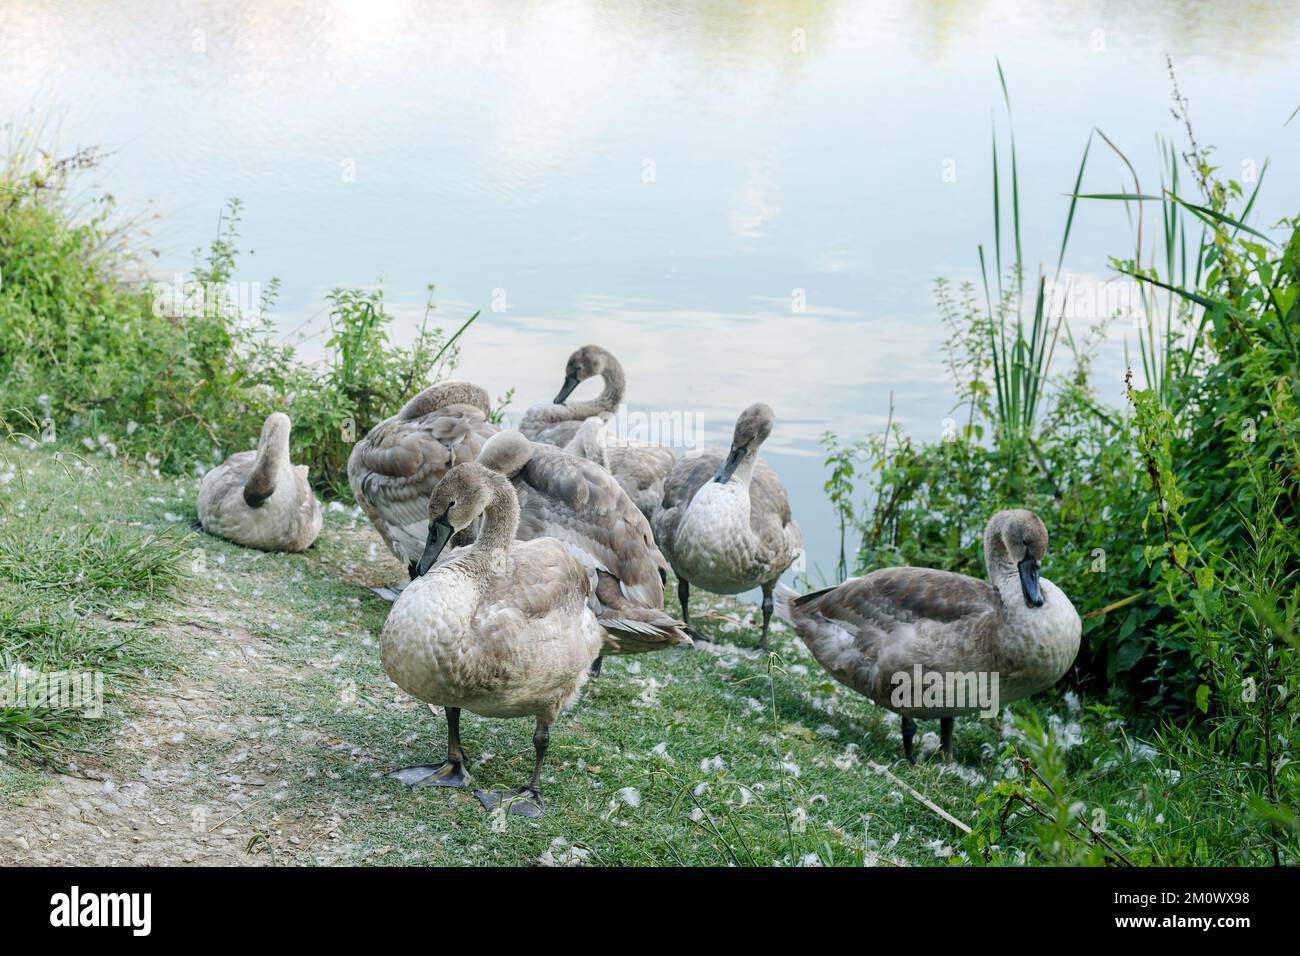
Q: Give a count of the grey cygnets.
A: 8